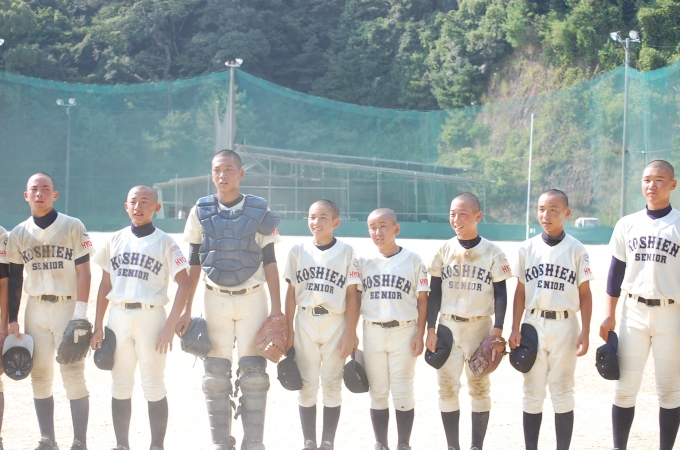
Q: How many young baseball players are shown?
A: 8